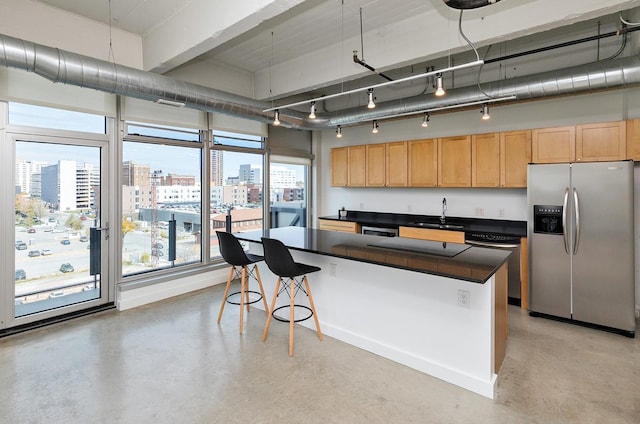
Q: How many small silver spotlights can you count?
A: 8